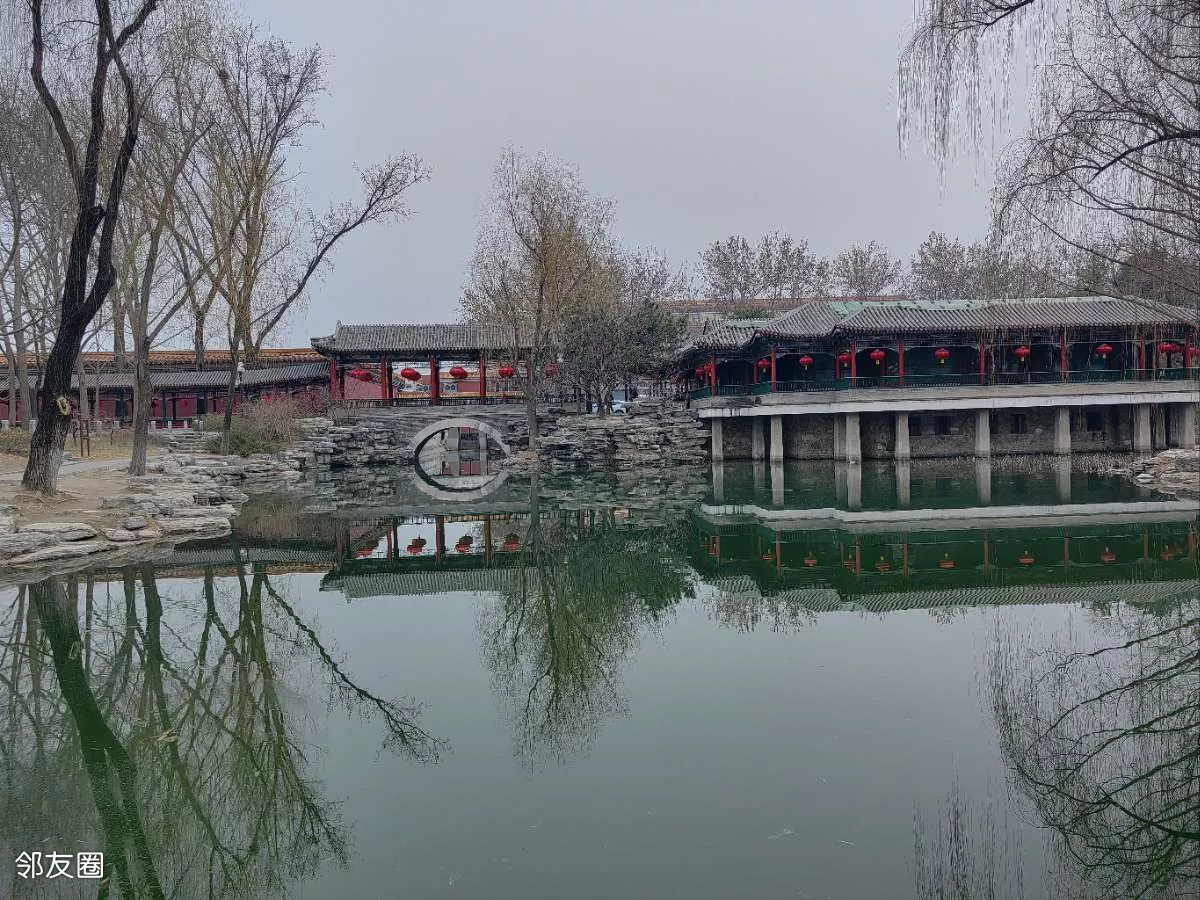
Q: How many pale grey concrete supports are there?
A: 11